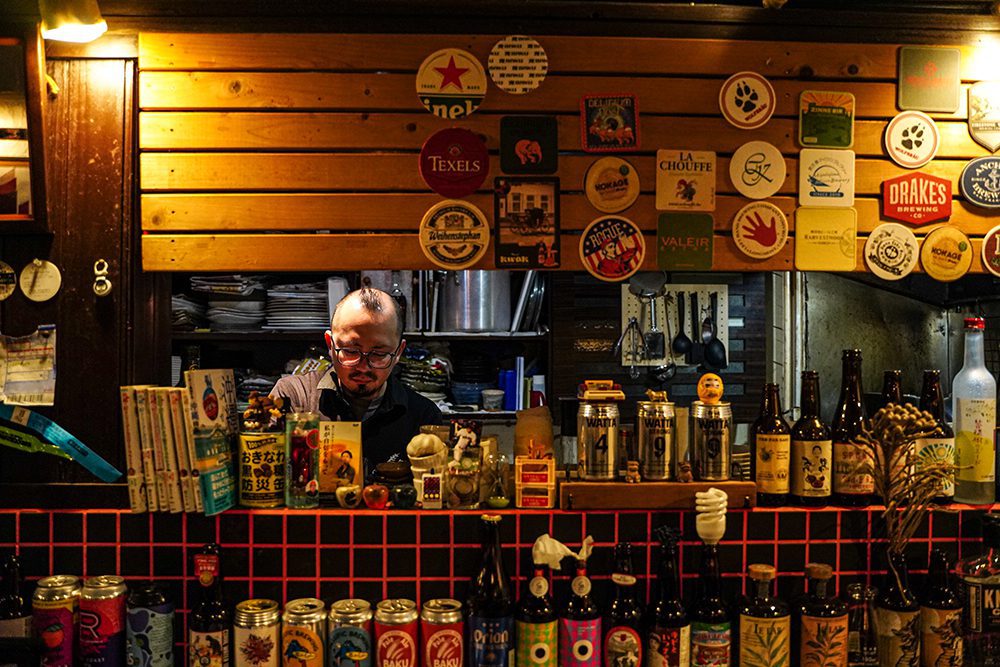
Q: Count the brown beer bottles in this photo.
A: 15